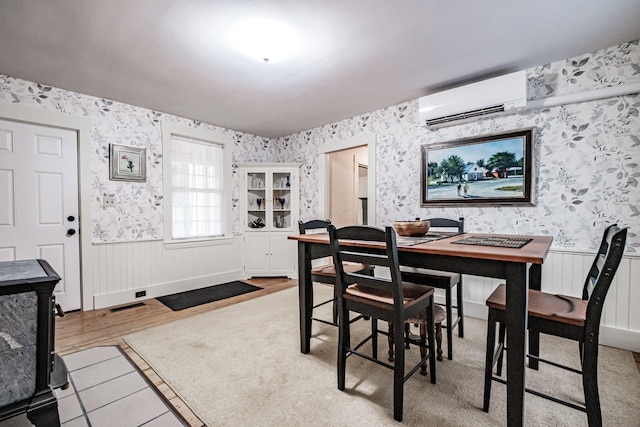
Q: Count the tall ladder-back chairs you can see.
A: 4